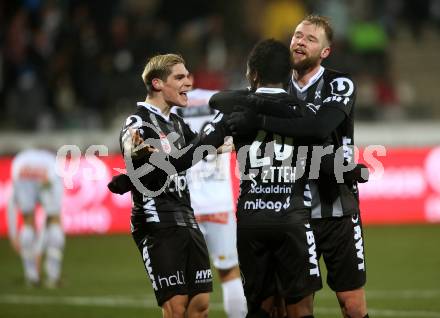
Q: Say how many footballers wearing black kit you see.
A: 3